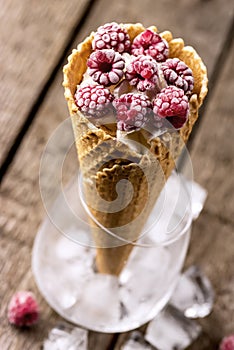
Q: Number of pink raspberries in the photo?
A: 10